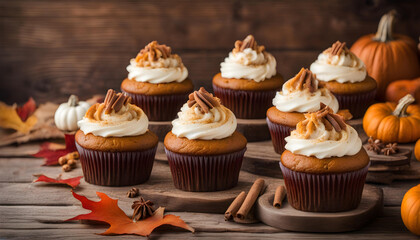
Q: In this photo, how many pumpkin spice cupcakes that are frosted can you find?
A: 7